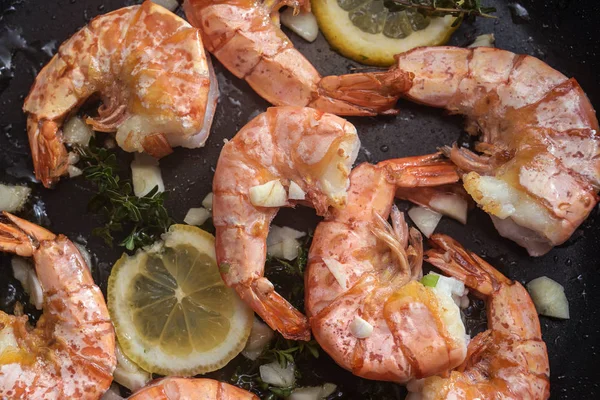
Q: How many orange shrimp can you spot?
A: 8